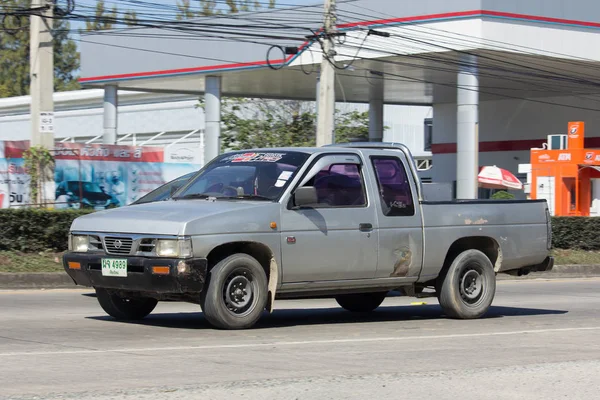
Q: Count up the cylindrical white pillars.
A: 4